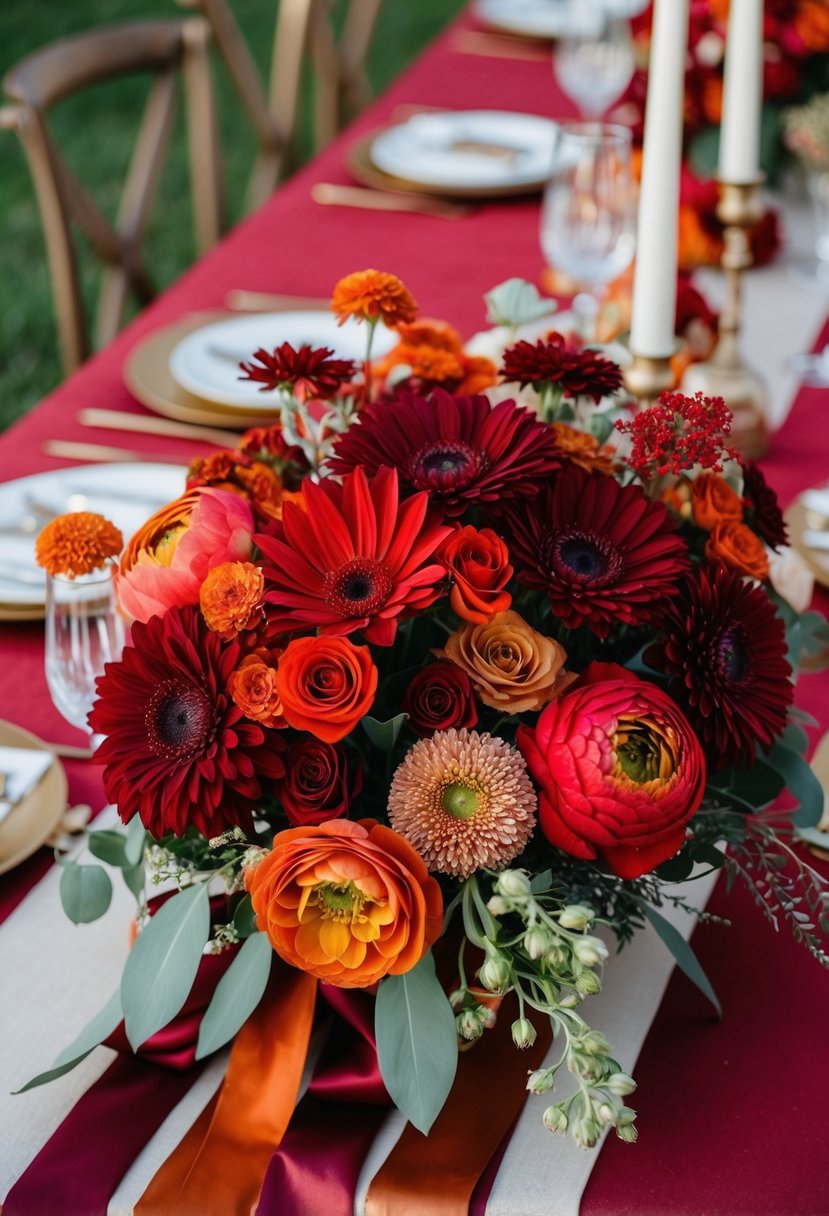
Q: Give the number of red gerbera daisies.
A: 5